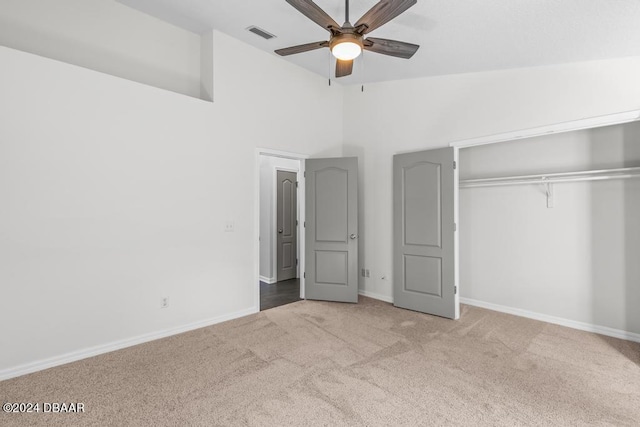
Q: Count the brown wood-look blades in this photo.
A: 5